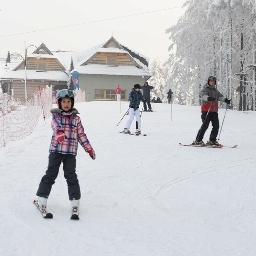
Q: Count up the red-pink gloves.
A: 2